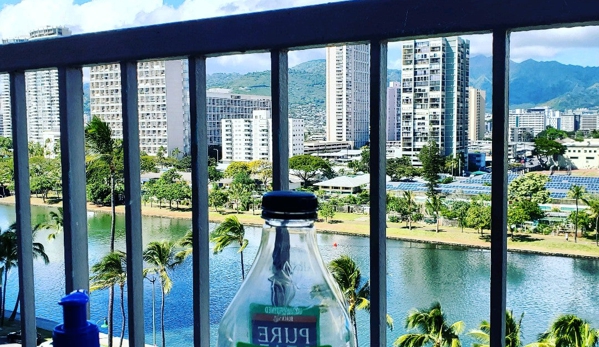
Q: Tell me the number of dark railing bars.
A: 7